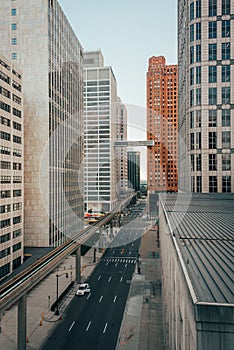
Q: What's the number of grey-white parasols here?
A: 0